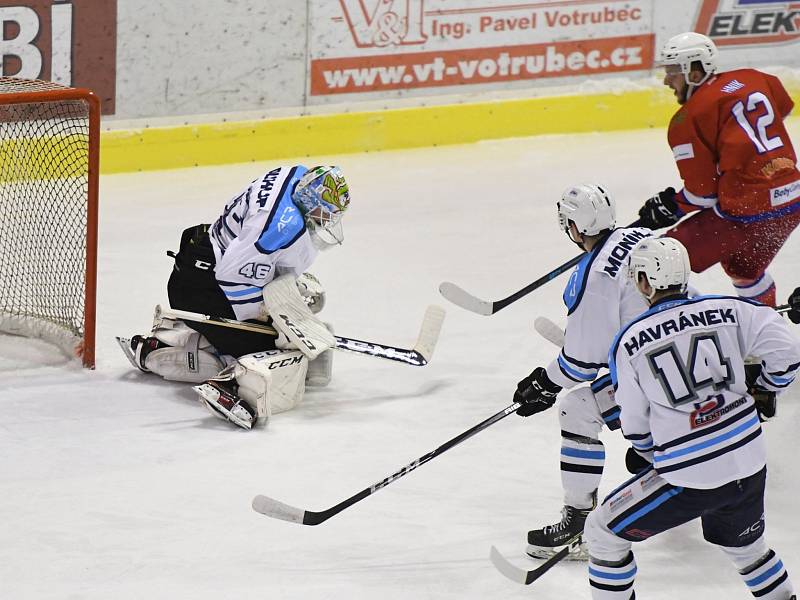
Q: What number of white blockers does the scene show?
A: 1